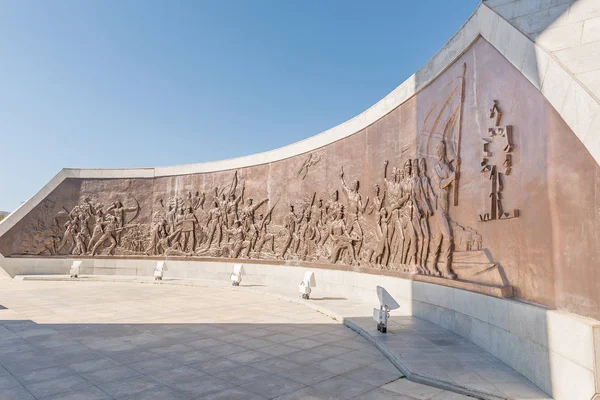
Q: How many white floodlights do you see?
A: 5